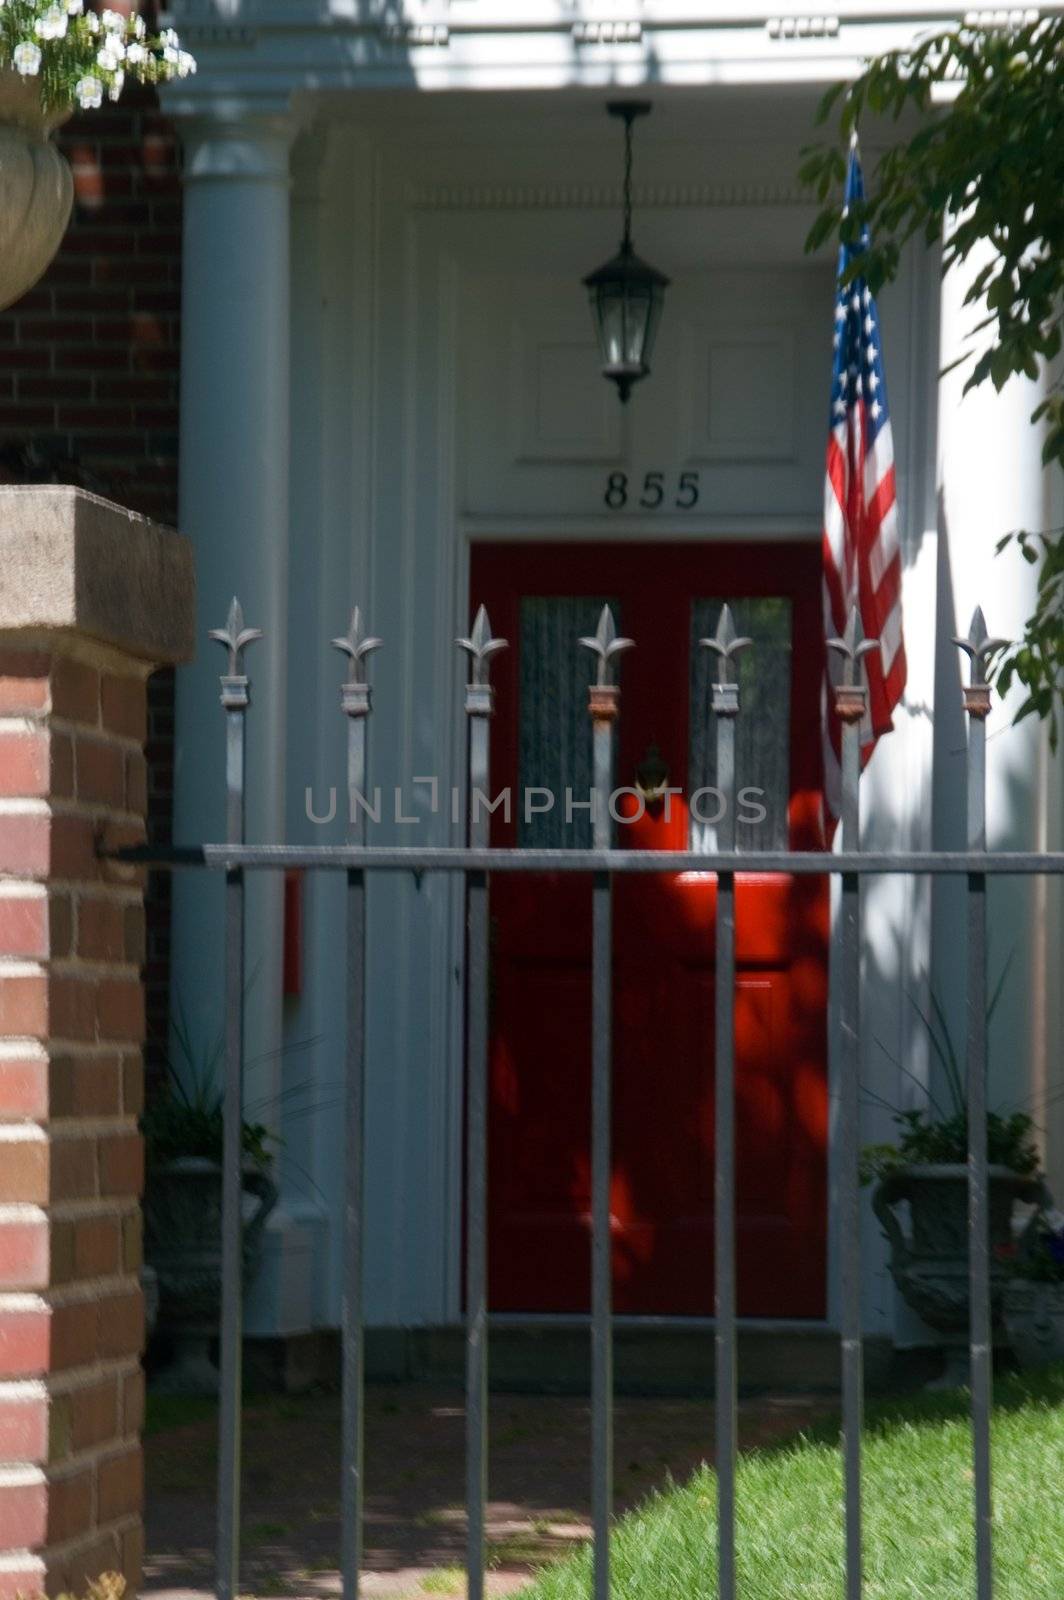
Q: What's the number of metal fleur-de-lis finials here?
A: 7